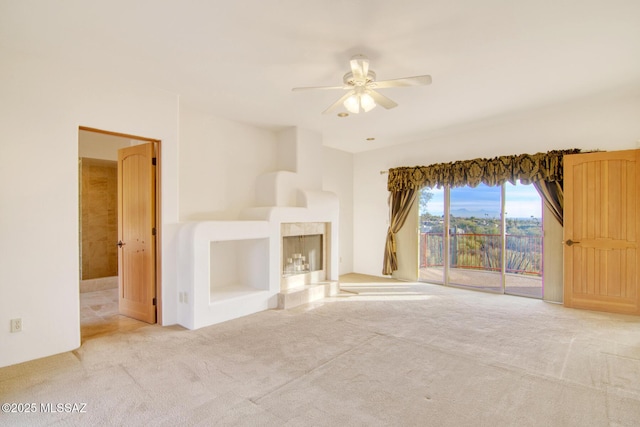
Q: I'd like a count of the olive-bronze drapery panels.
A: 2